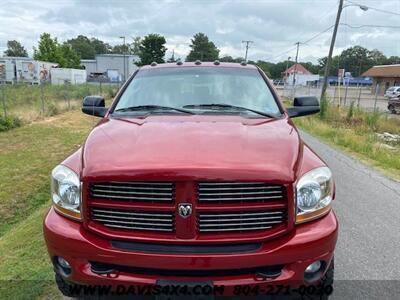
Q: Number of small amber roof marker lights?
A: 5